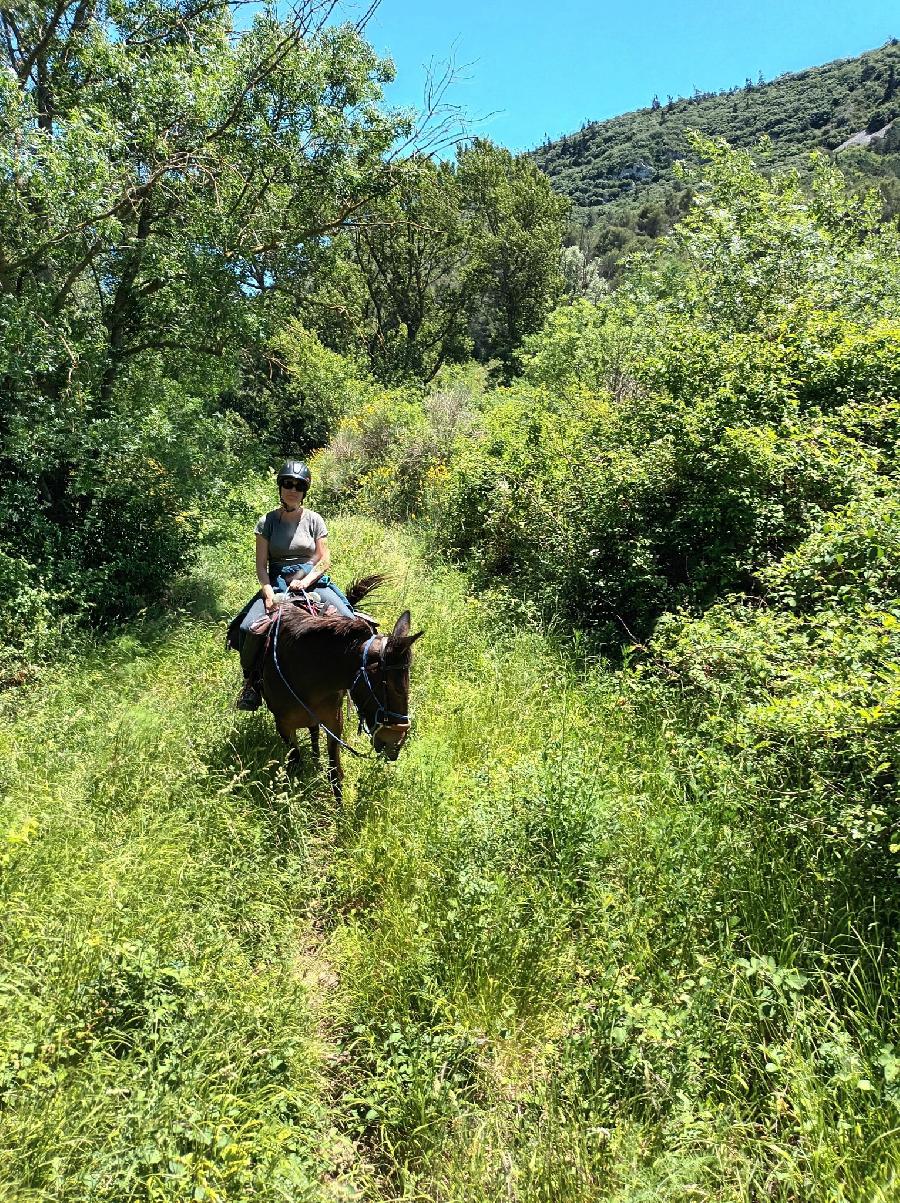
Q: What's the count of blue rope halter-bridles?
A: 1